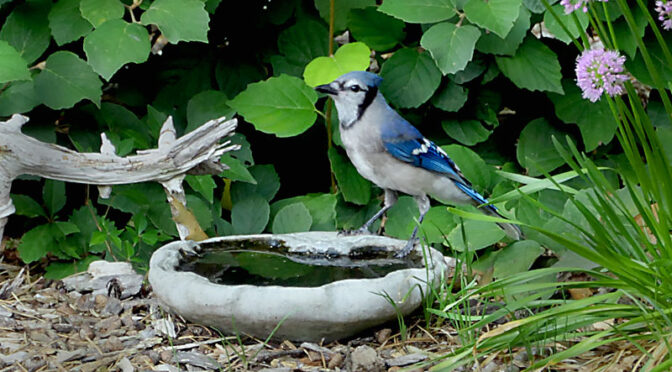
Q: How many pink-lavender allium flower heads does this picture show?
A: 3